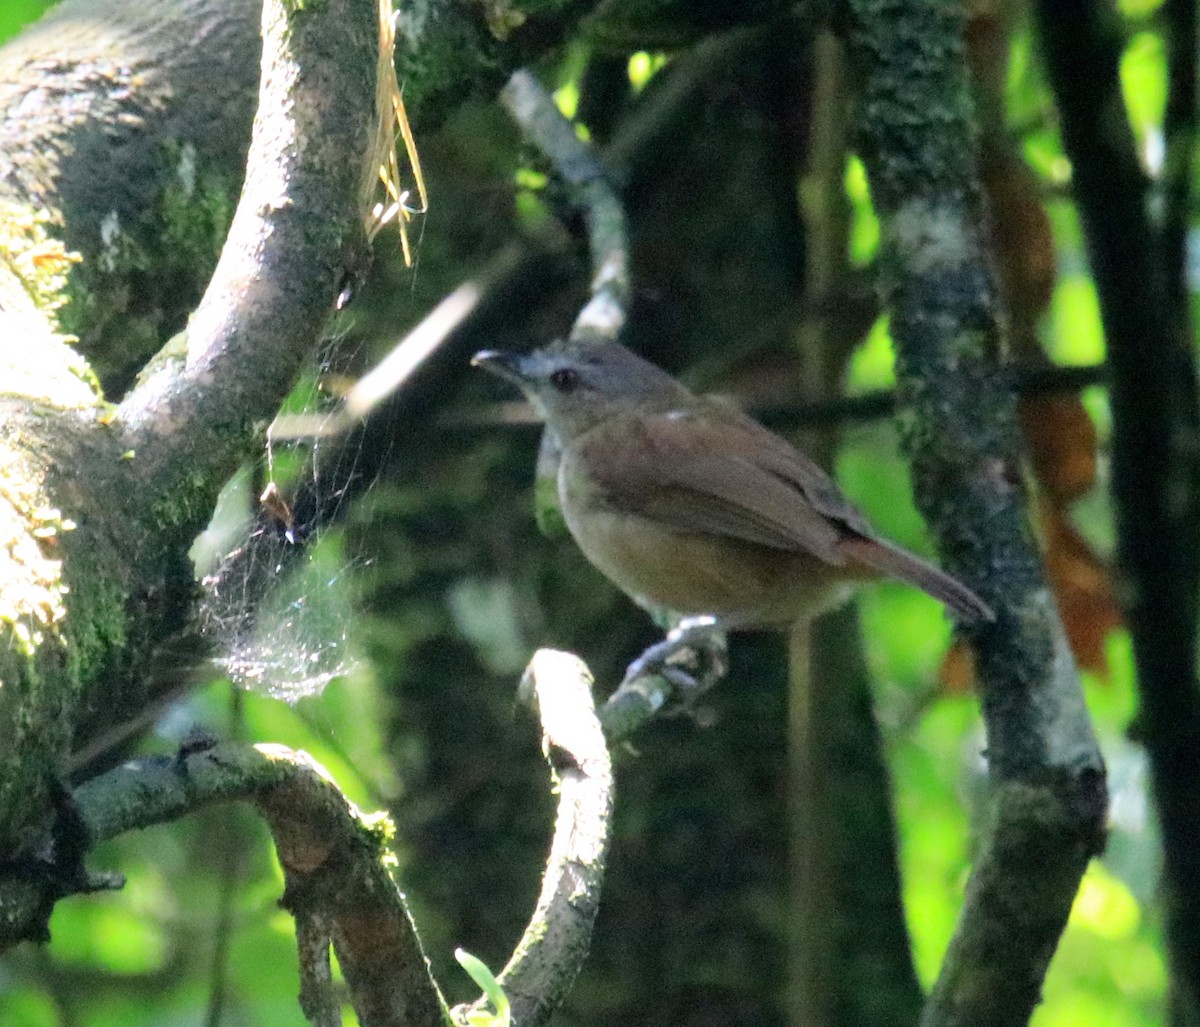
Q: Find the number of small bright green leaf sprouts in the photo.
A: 1